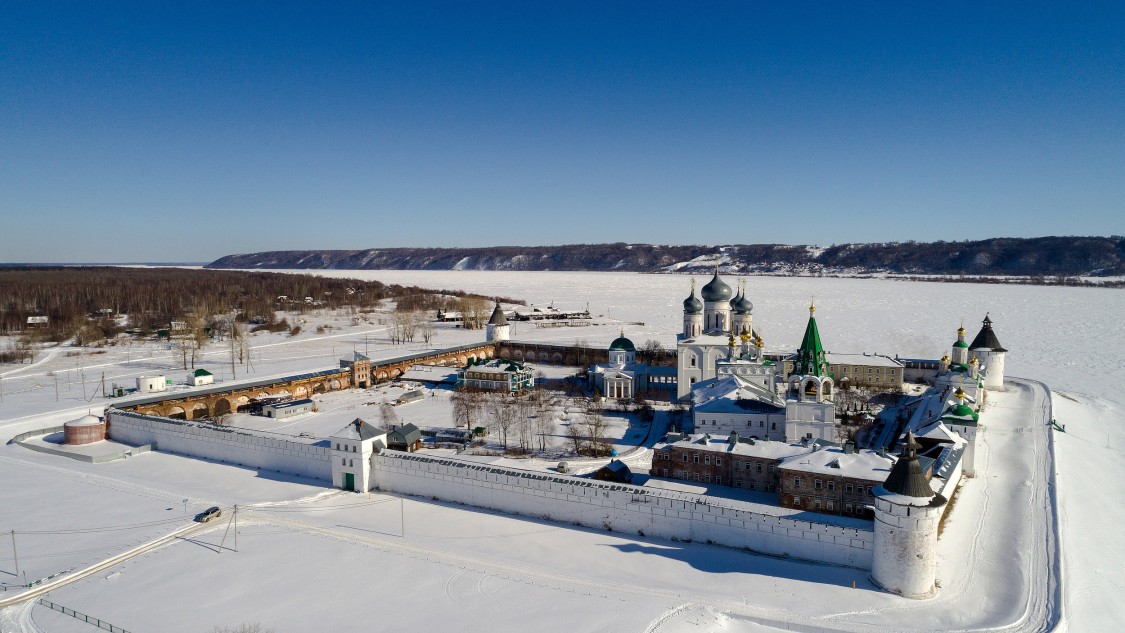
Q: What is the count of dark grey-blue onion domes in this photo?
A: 4